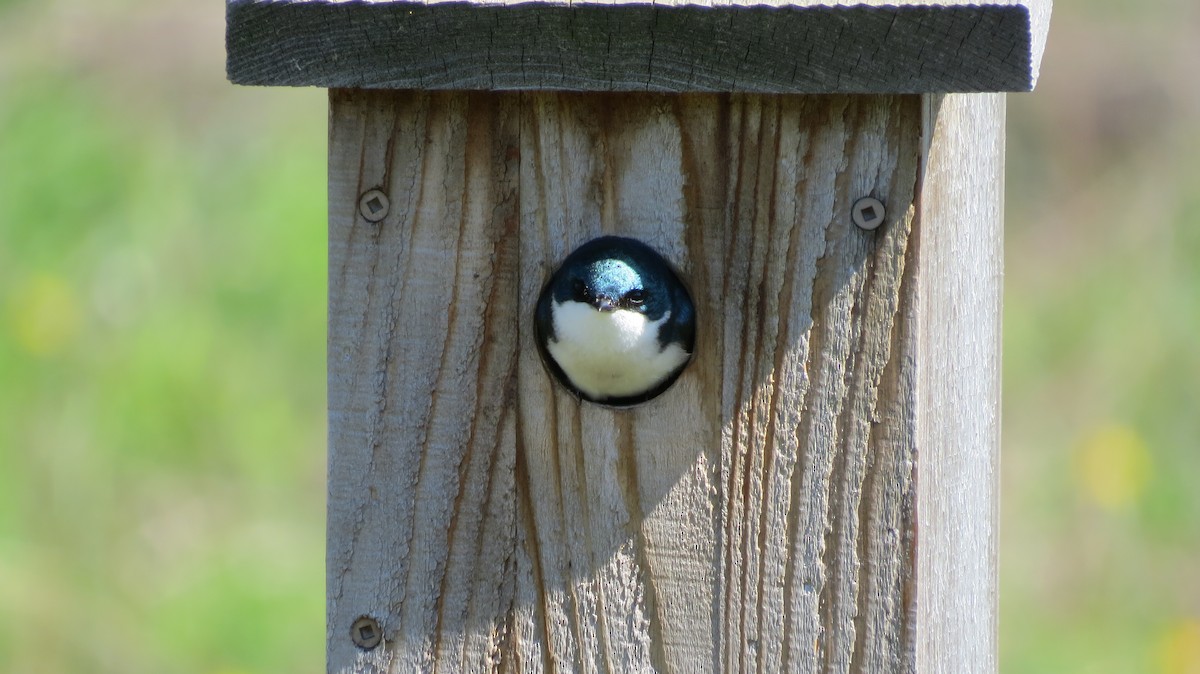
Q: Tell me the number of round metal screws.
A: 3